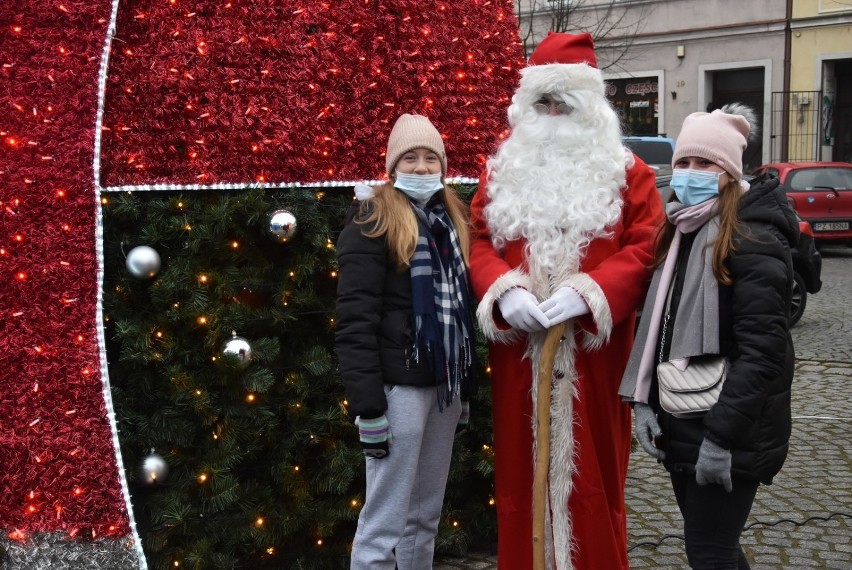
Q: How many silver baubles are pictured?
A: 4